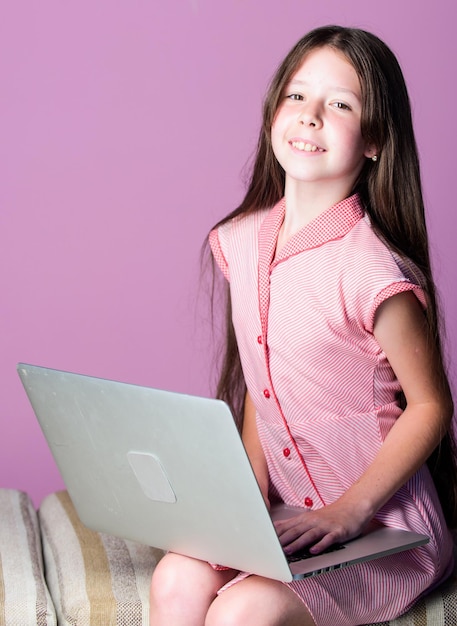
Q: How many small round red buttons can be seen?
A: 4